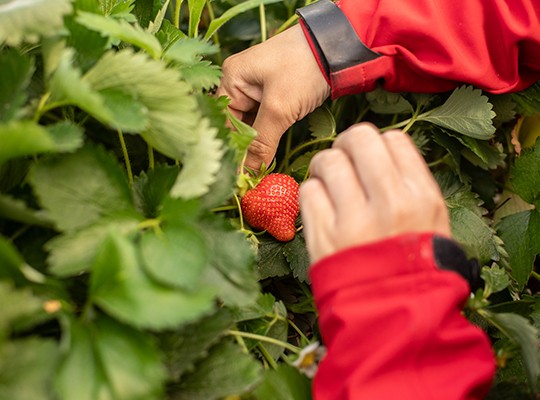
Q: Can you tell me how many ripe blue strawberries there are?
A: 0